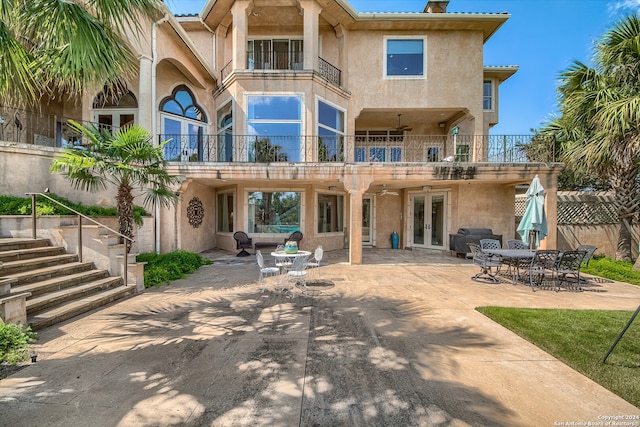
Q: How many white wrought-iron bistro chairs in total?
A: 4